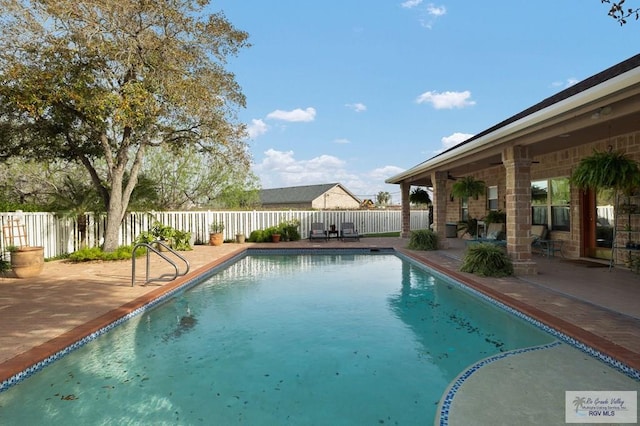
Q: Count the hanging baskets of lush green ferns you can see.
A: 3